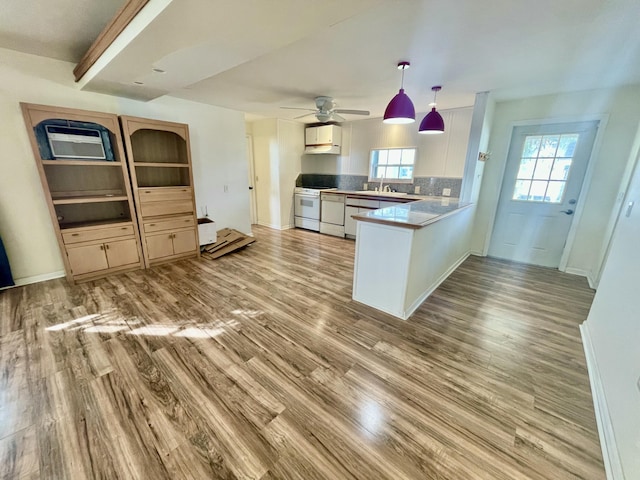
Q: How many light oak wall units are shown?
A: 2